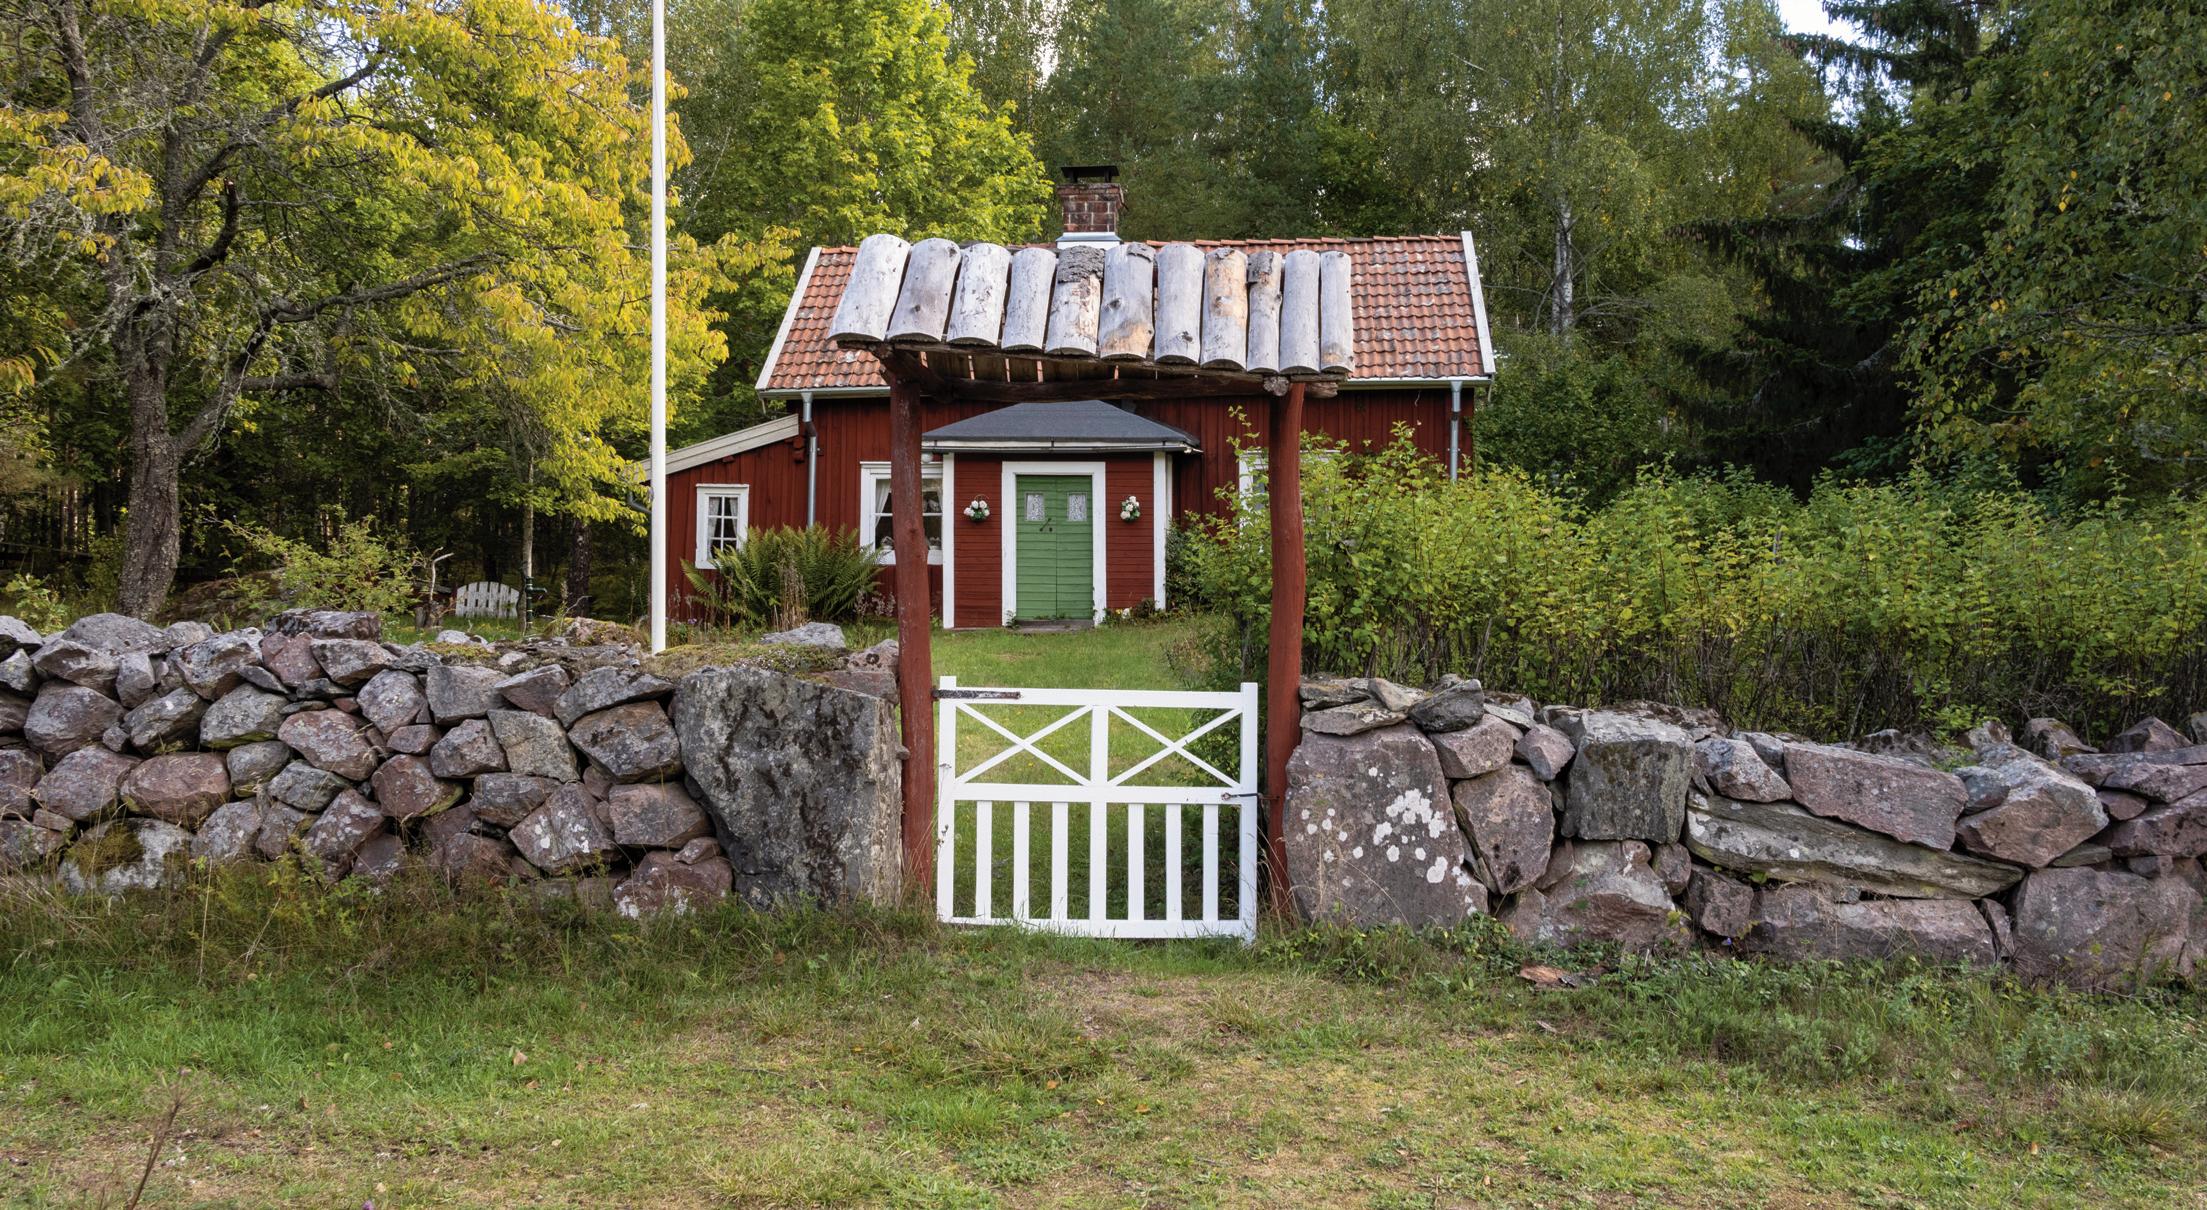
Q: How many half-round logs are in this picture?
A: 11